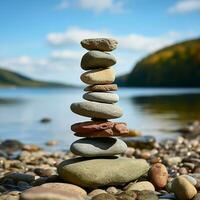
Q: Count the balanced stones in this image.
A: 9